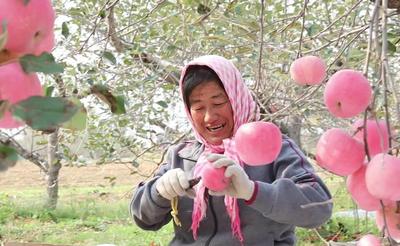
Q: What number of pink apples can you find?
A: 12